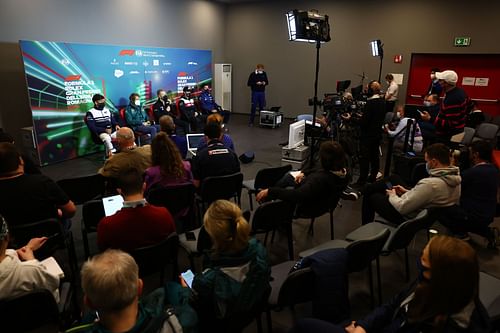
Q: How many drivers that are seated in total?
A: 5